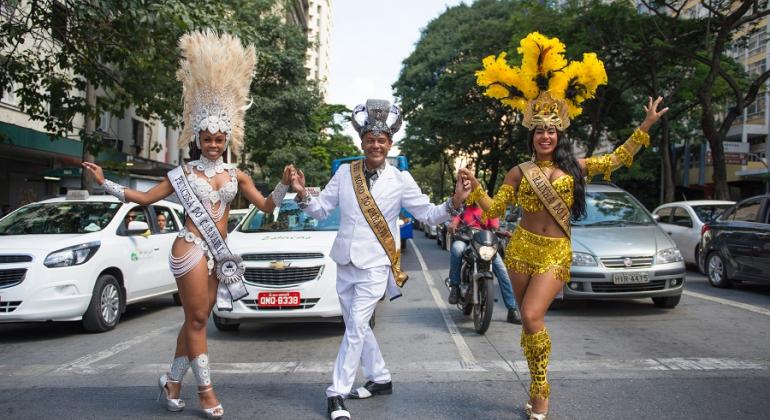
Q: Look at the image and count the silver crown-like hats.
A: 1